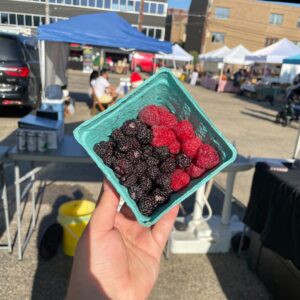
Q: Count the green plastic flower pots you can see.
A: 0